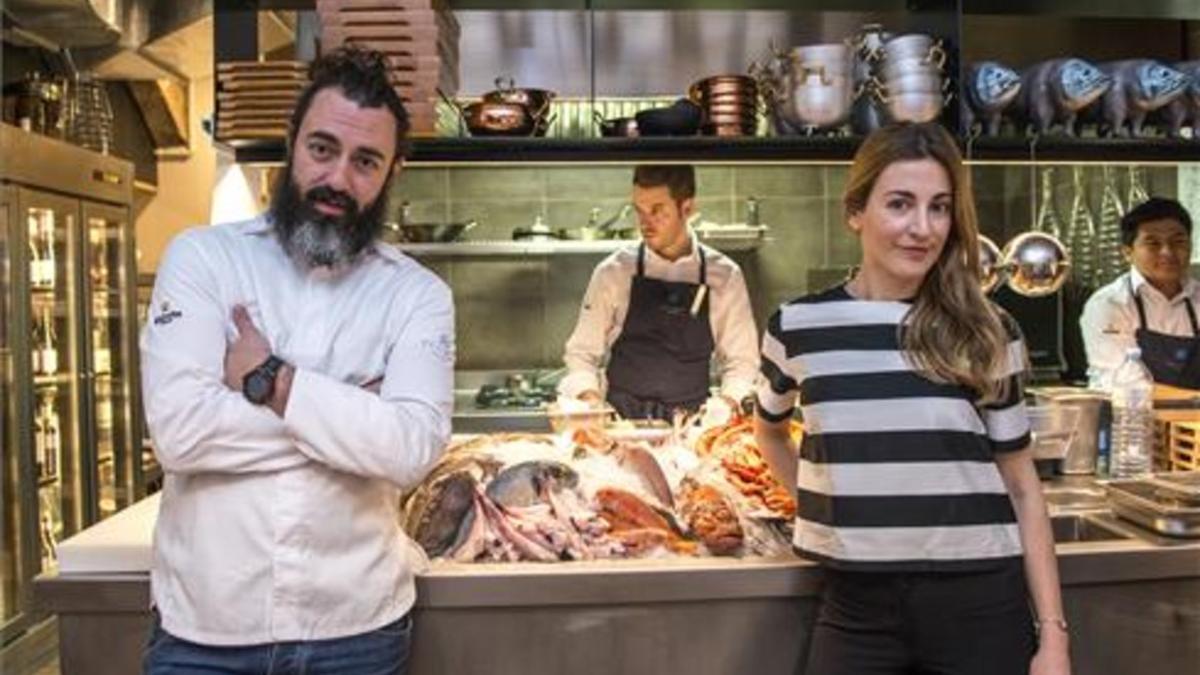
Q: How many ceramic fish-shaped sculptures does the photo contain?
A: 4